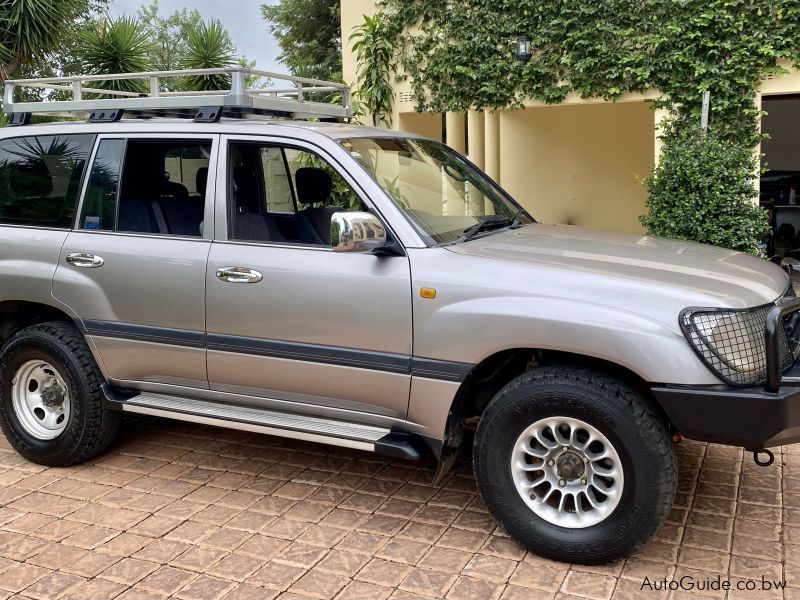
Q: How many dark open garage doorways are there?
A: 1